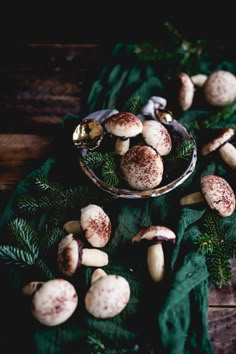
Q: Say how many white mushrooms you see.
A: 12